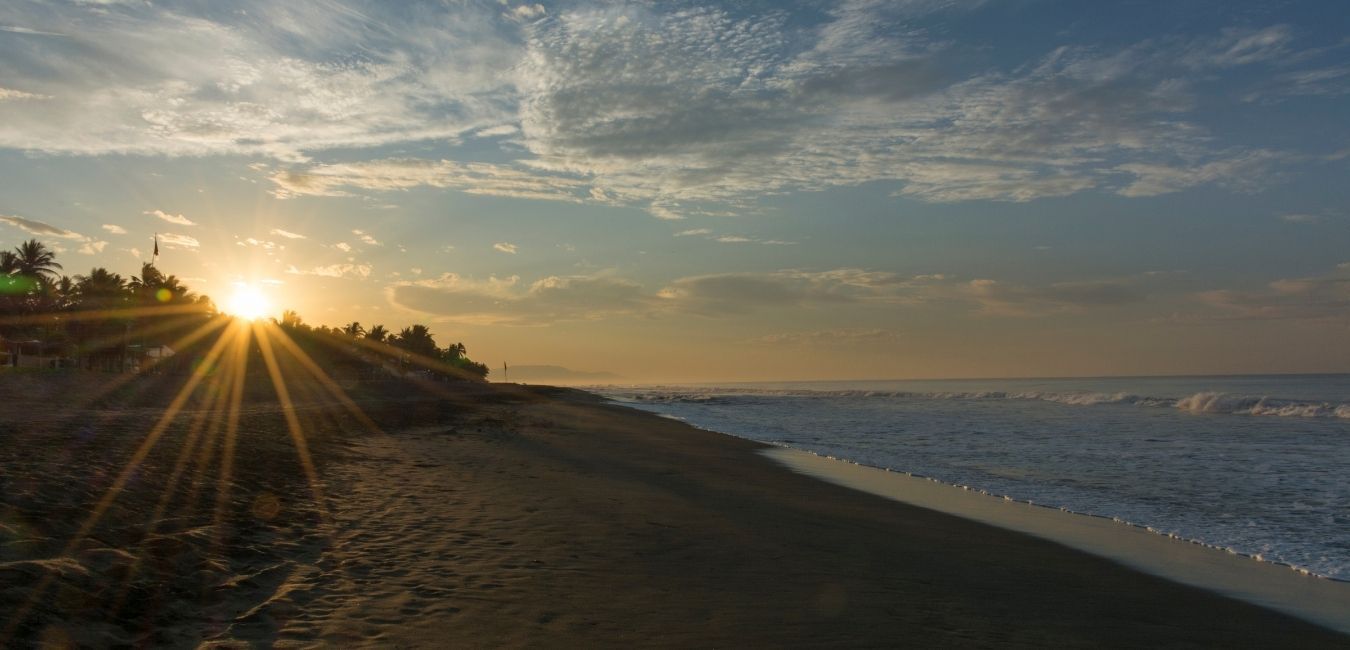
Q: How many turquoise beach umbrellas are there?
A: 0